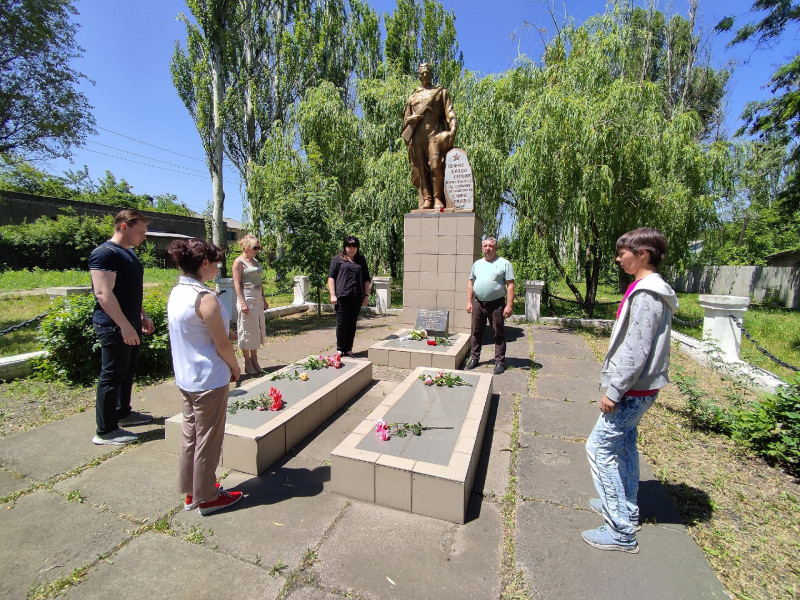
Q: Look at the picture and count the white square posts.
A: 6